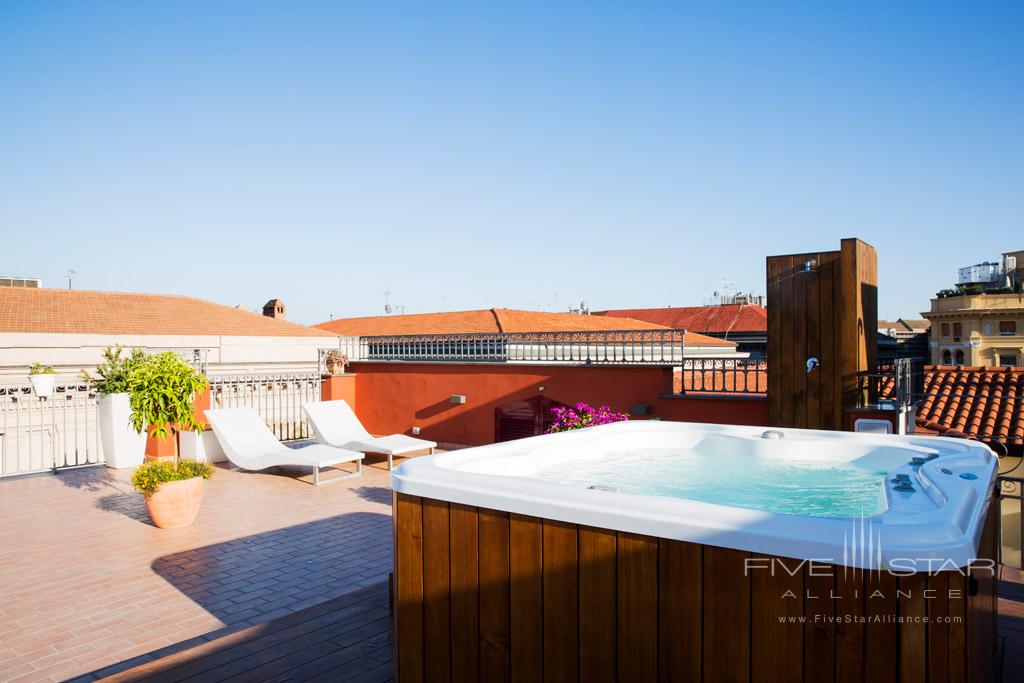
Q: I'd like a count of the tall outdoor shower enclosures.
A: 1